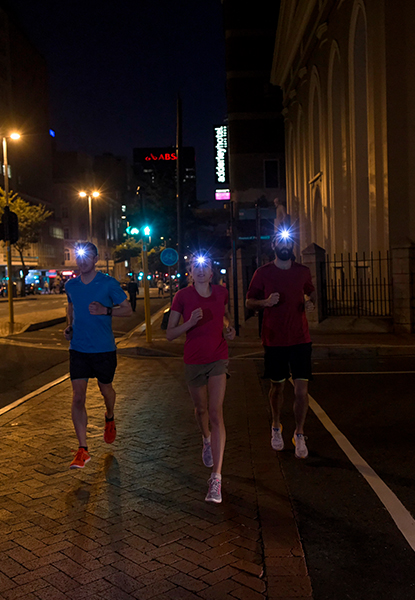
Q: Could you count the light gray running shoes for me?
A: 4